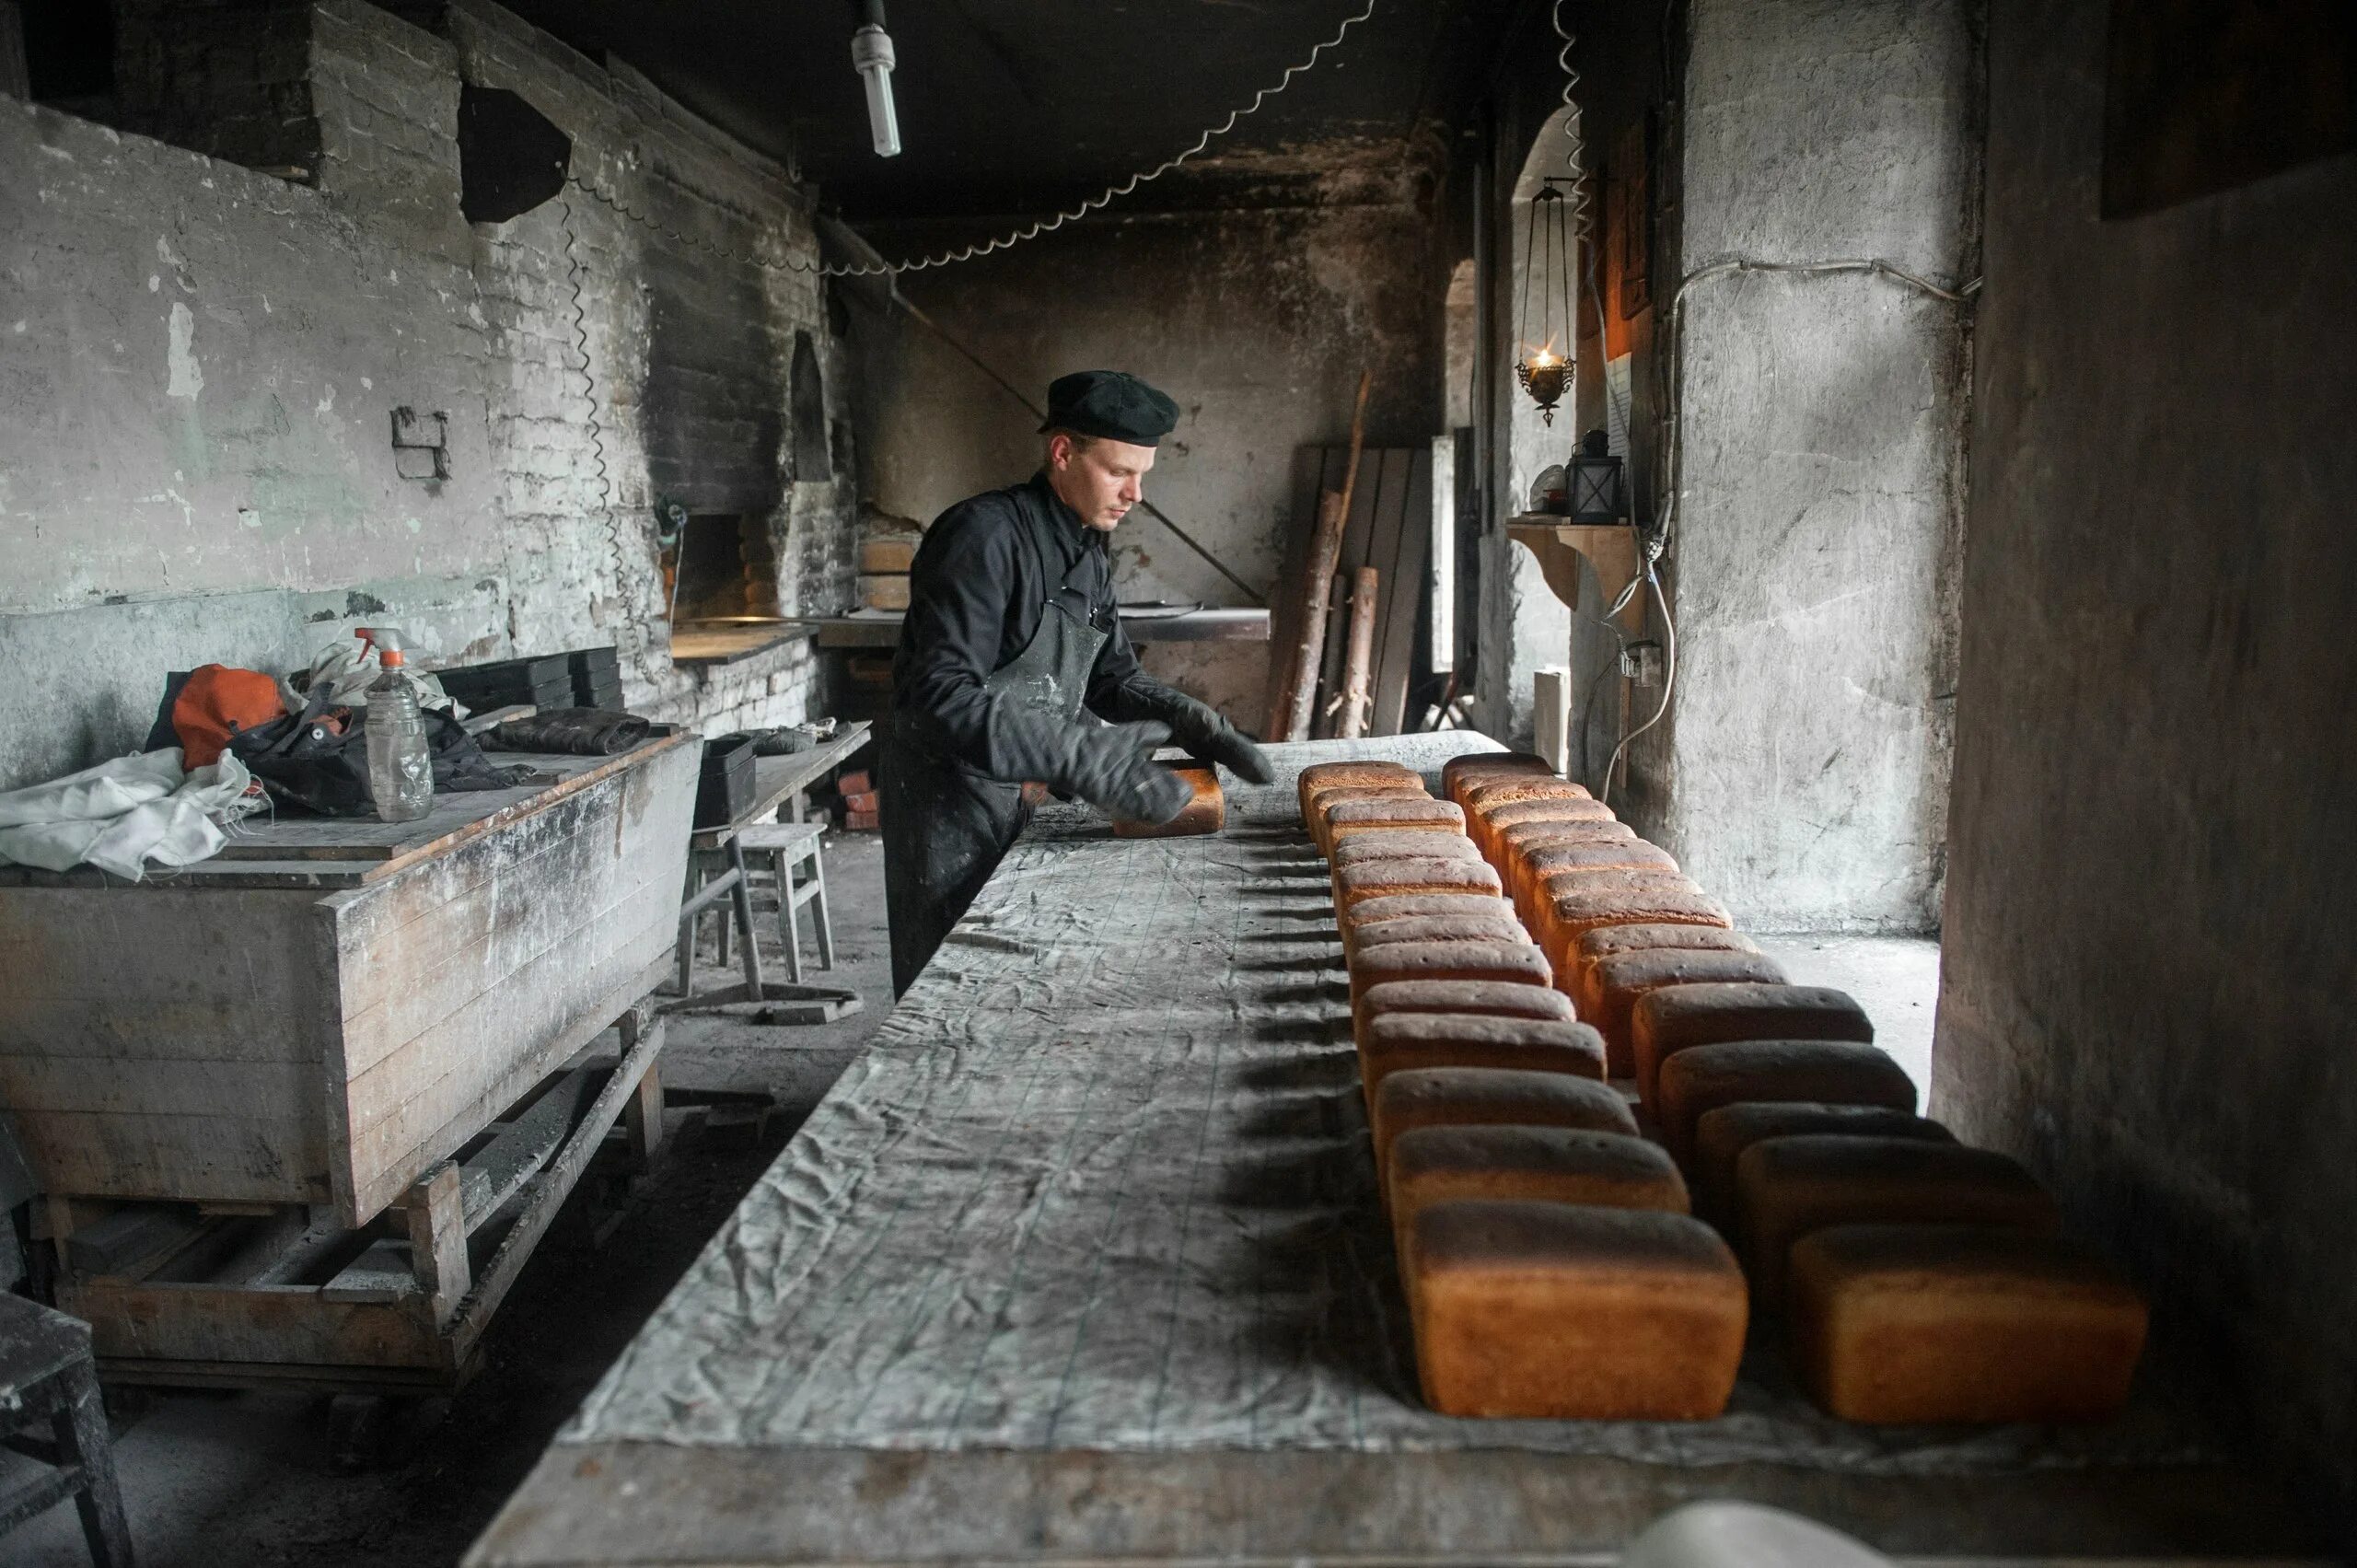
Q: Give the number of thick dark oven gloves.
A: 2